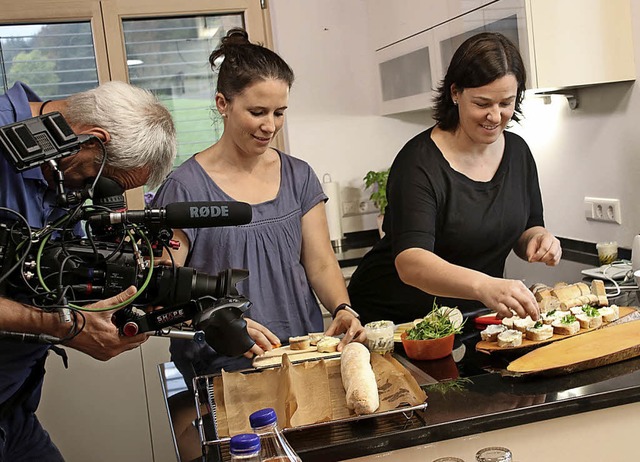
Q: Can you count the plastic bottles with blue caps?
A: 2